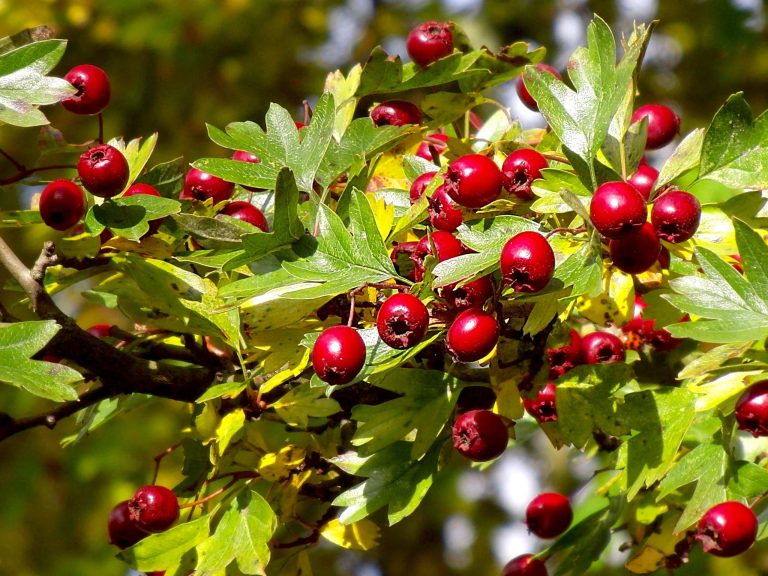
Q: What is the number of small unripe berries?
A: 0